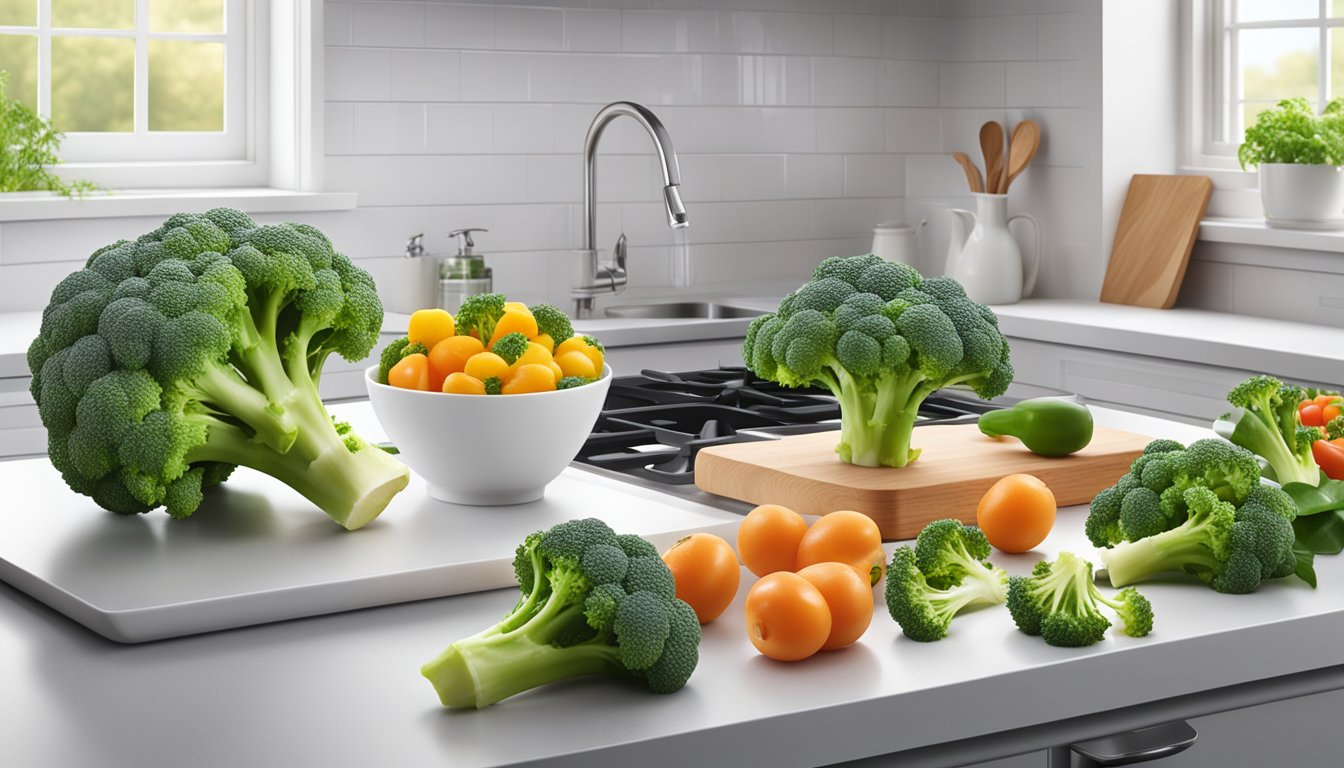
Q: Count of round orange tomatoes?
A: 6